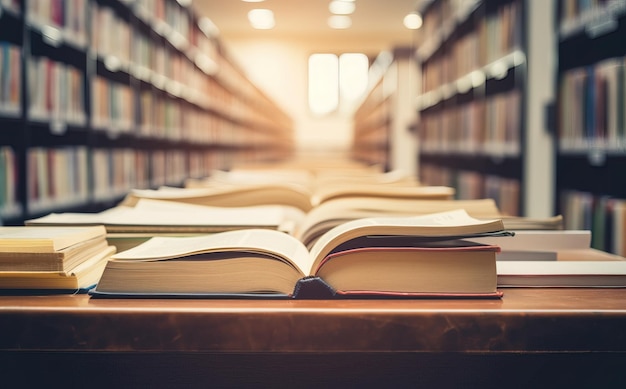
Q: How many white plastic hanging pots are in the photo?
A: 0